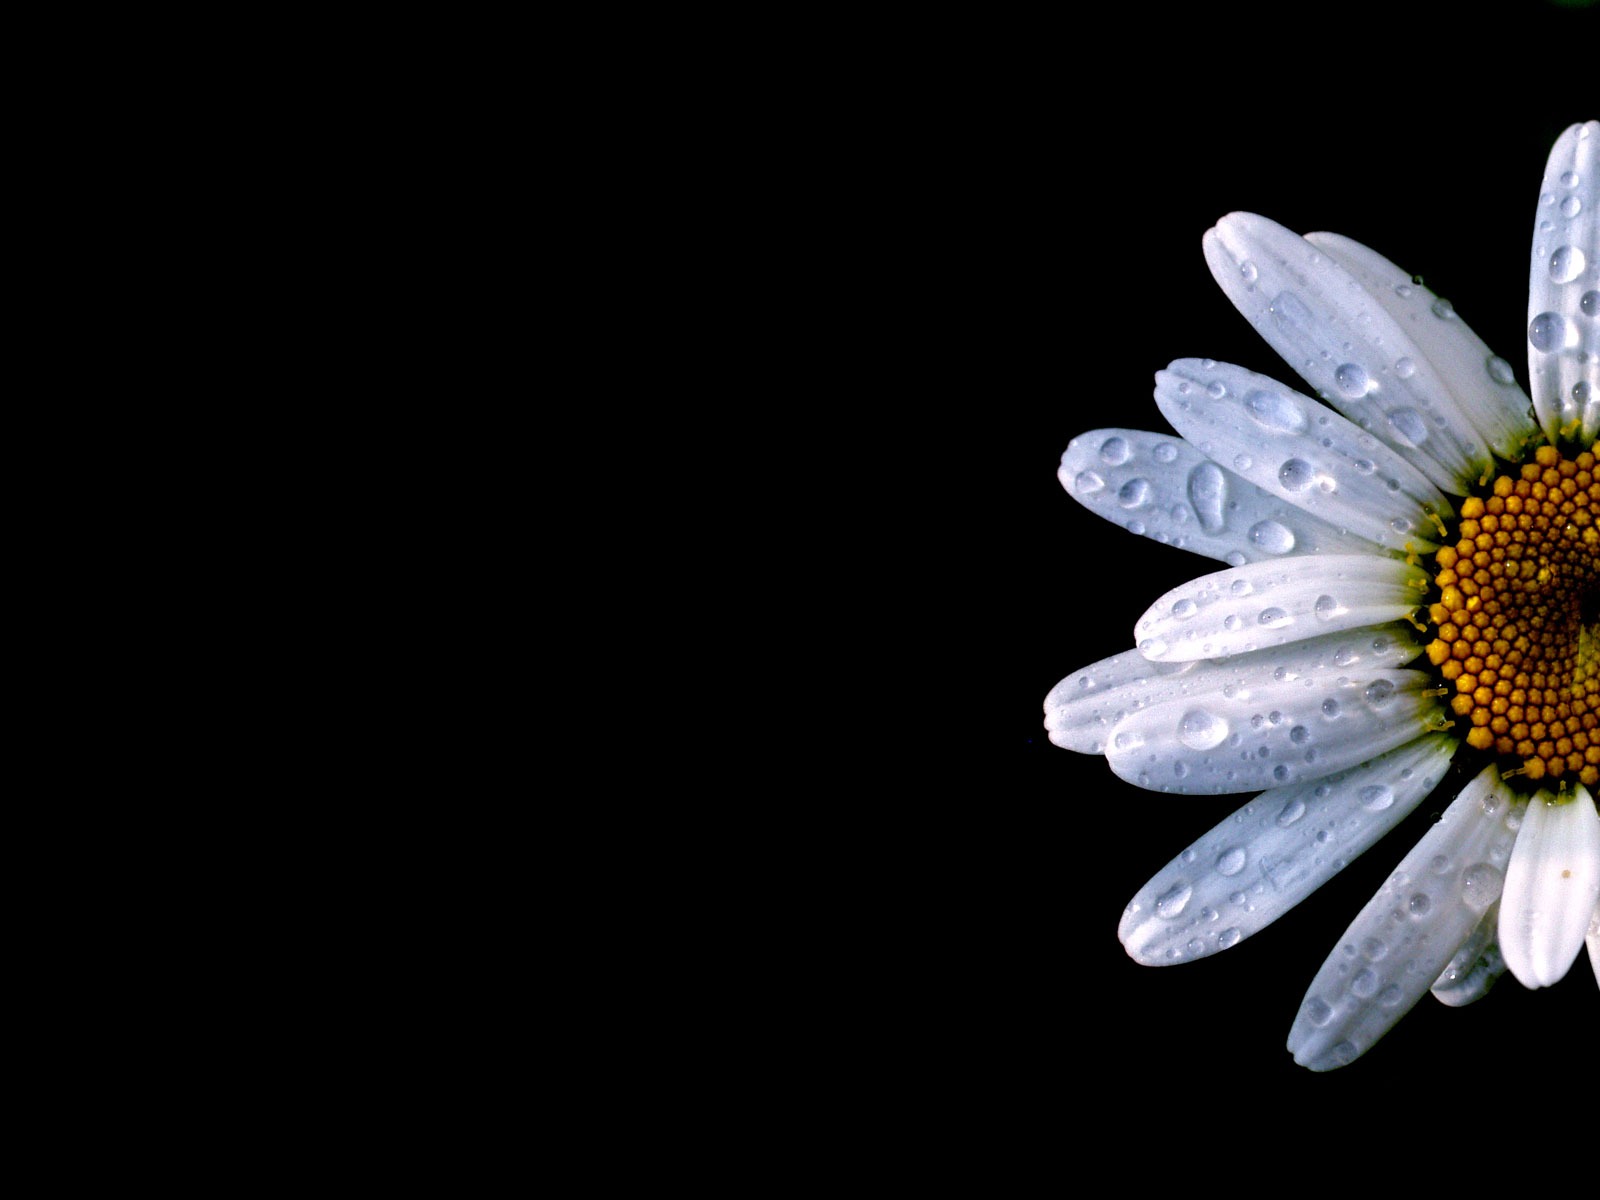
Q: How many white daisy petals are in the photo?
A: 13